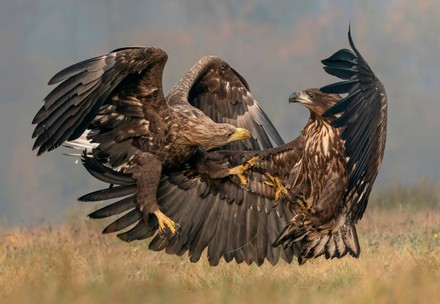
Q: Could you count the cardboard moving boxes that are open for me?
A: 0